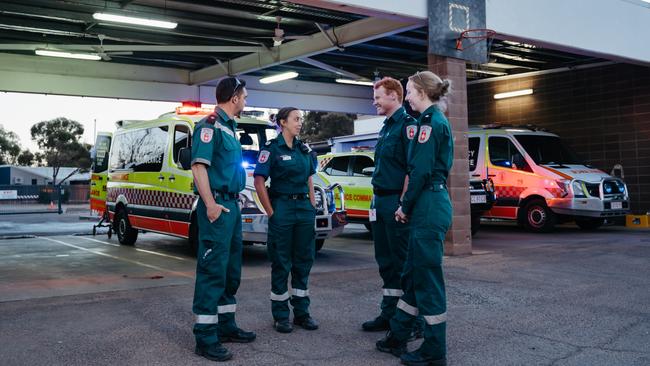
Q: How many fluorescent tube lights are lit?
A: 5